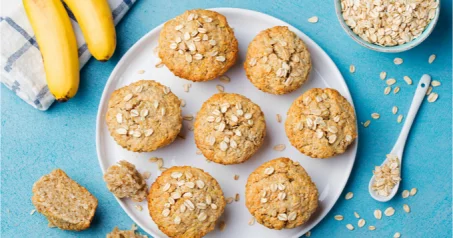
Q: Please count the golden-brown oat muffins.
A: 7